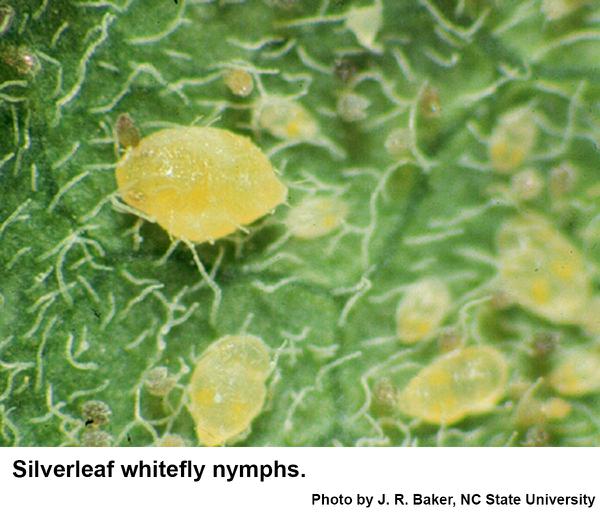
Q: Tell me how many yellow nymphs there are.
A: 9